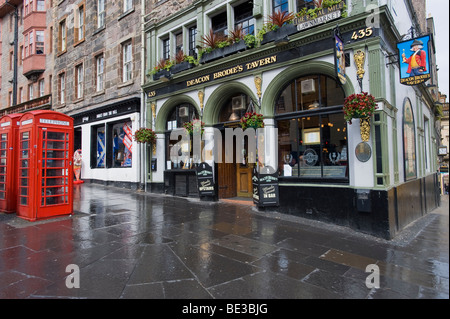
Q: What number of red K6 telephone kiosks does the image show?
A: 2